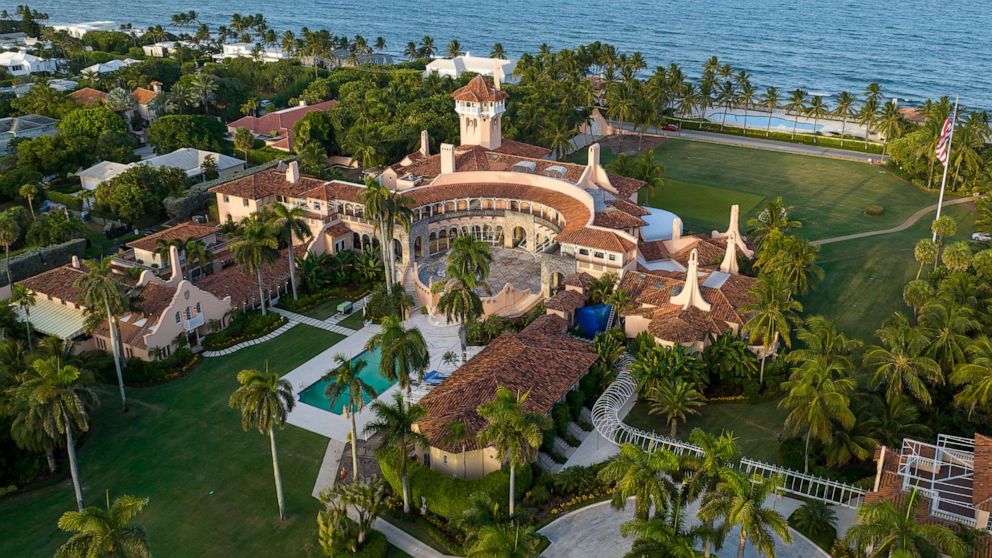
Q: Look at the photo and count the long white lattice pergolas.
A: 1